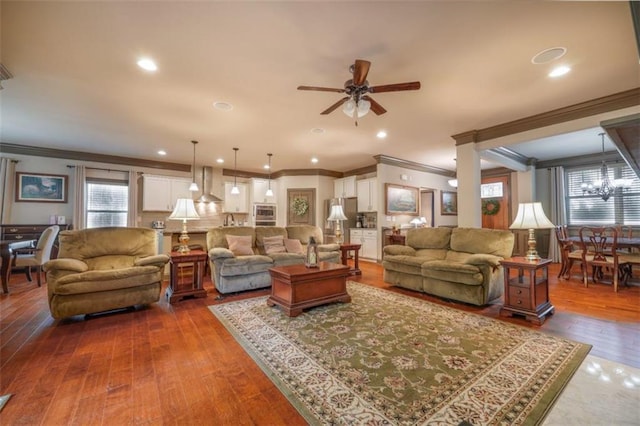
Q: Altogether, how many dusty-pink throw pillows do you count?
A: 3